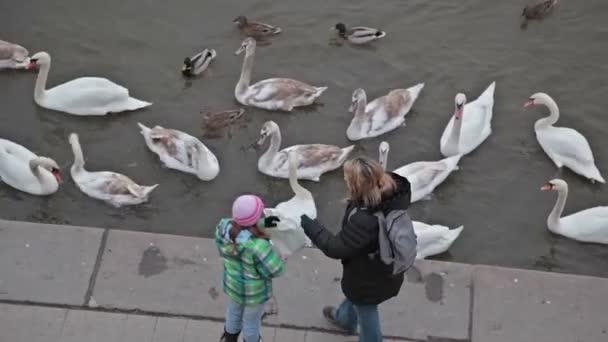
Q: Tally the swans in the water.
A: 14